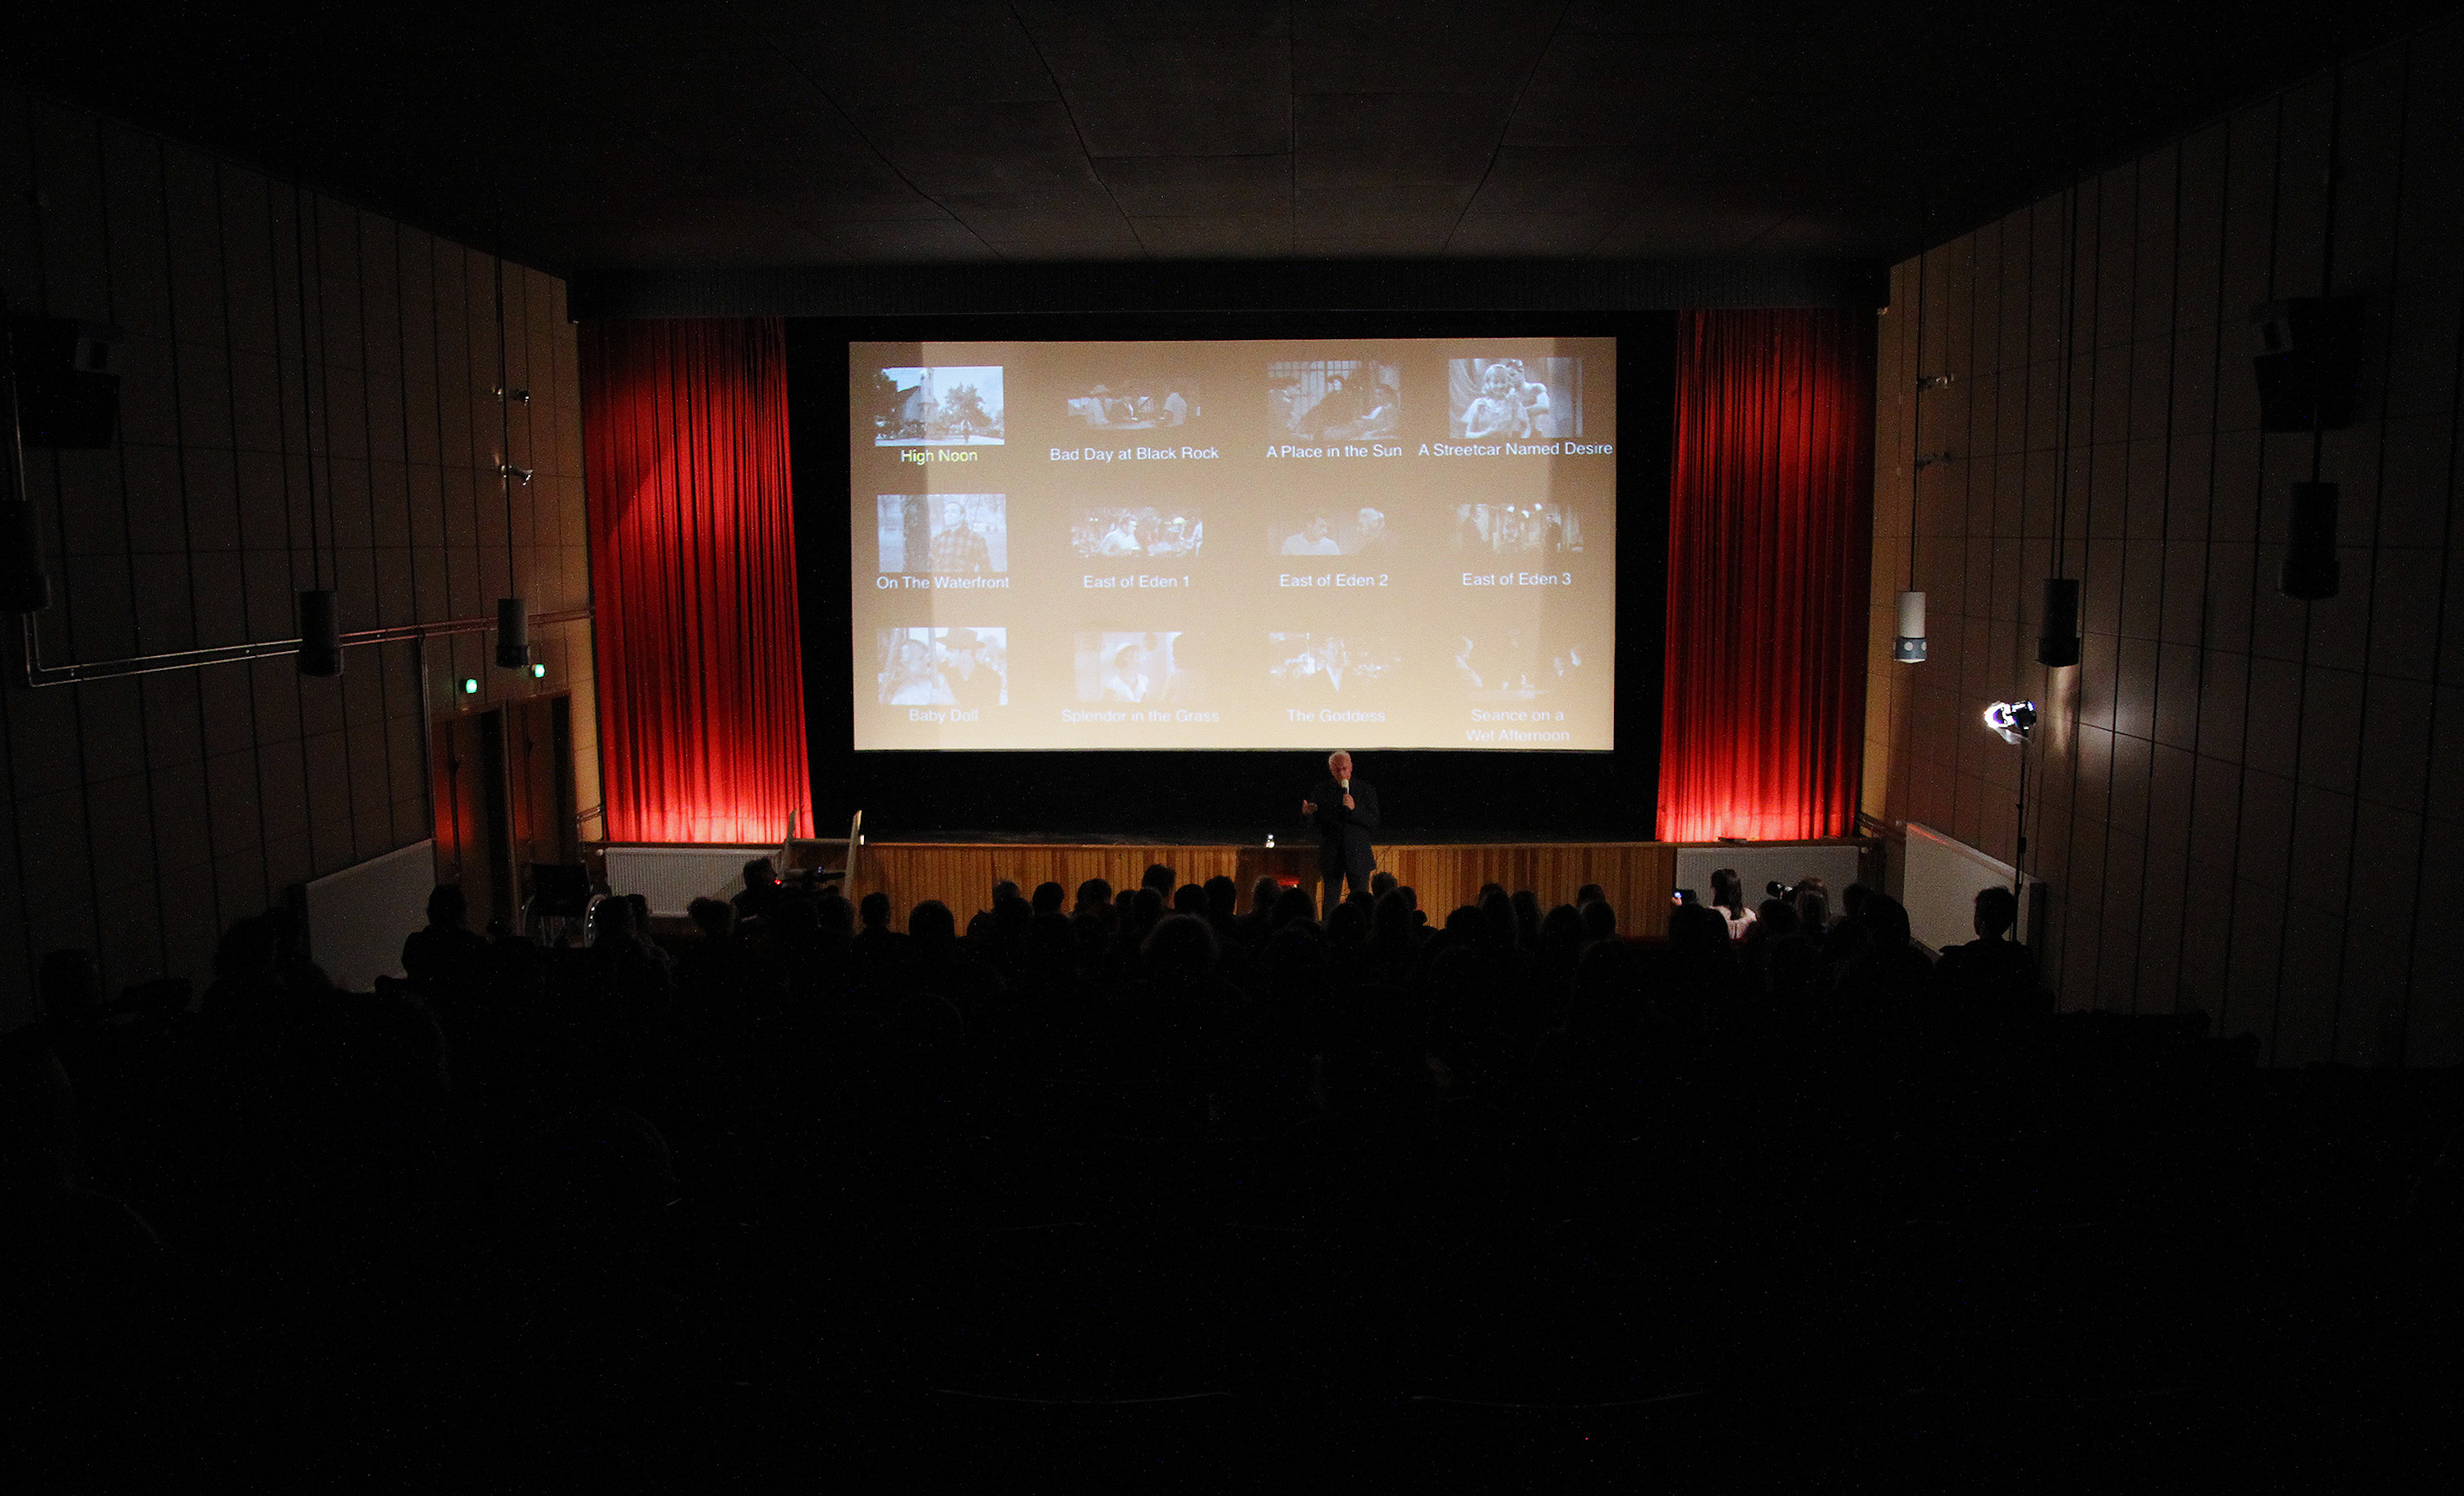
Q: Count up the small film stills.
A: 12